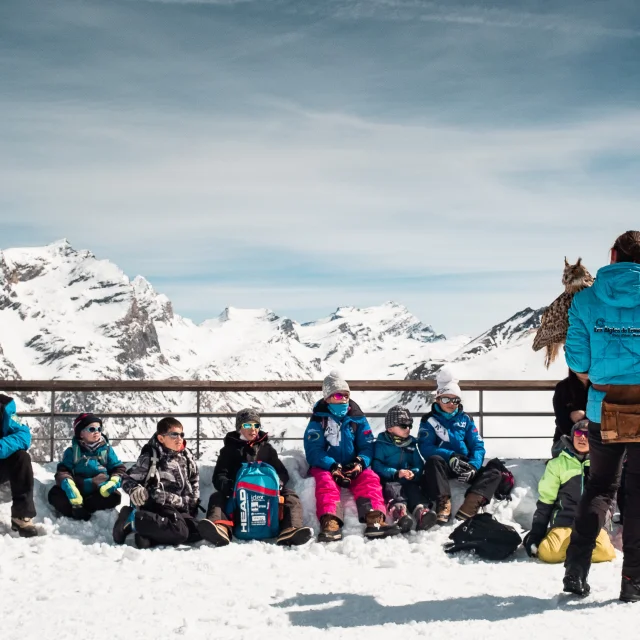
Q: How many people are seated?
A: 8